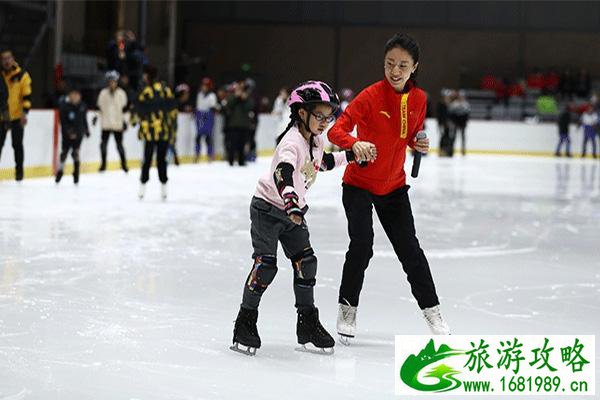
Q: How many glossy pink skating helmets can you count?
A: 1